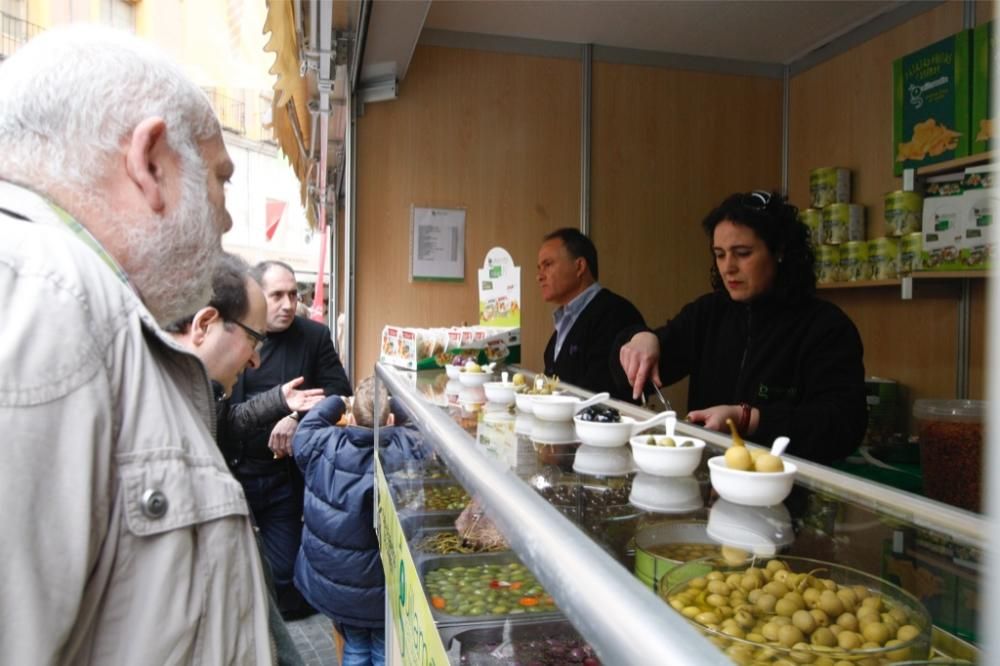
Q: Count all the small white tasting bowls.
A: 8